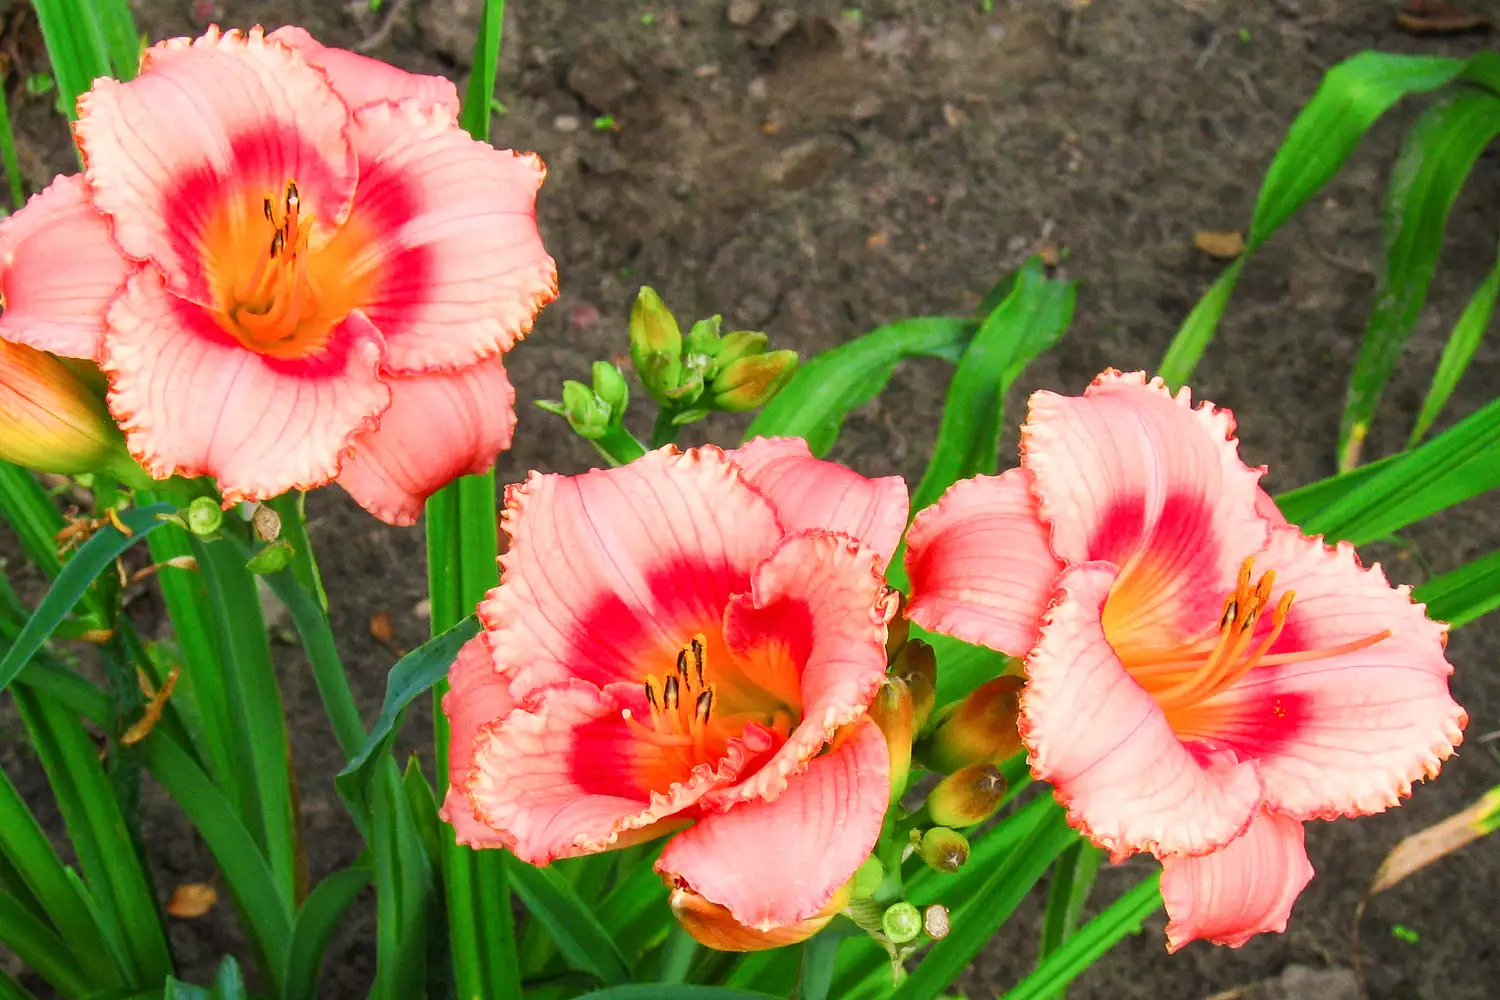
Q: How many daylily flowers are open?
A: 3